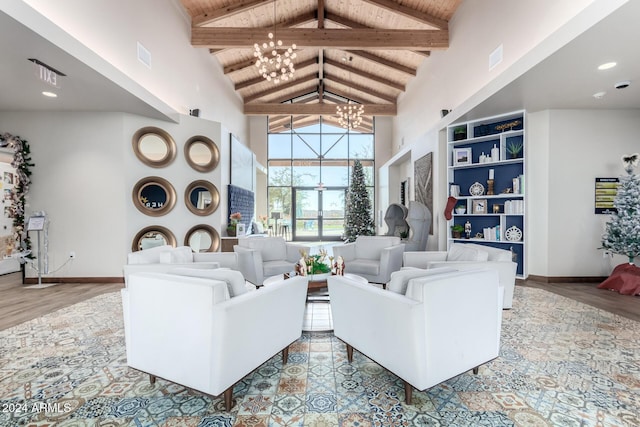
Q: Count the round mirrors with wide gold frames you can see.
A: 6